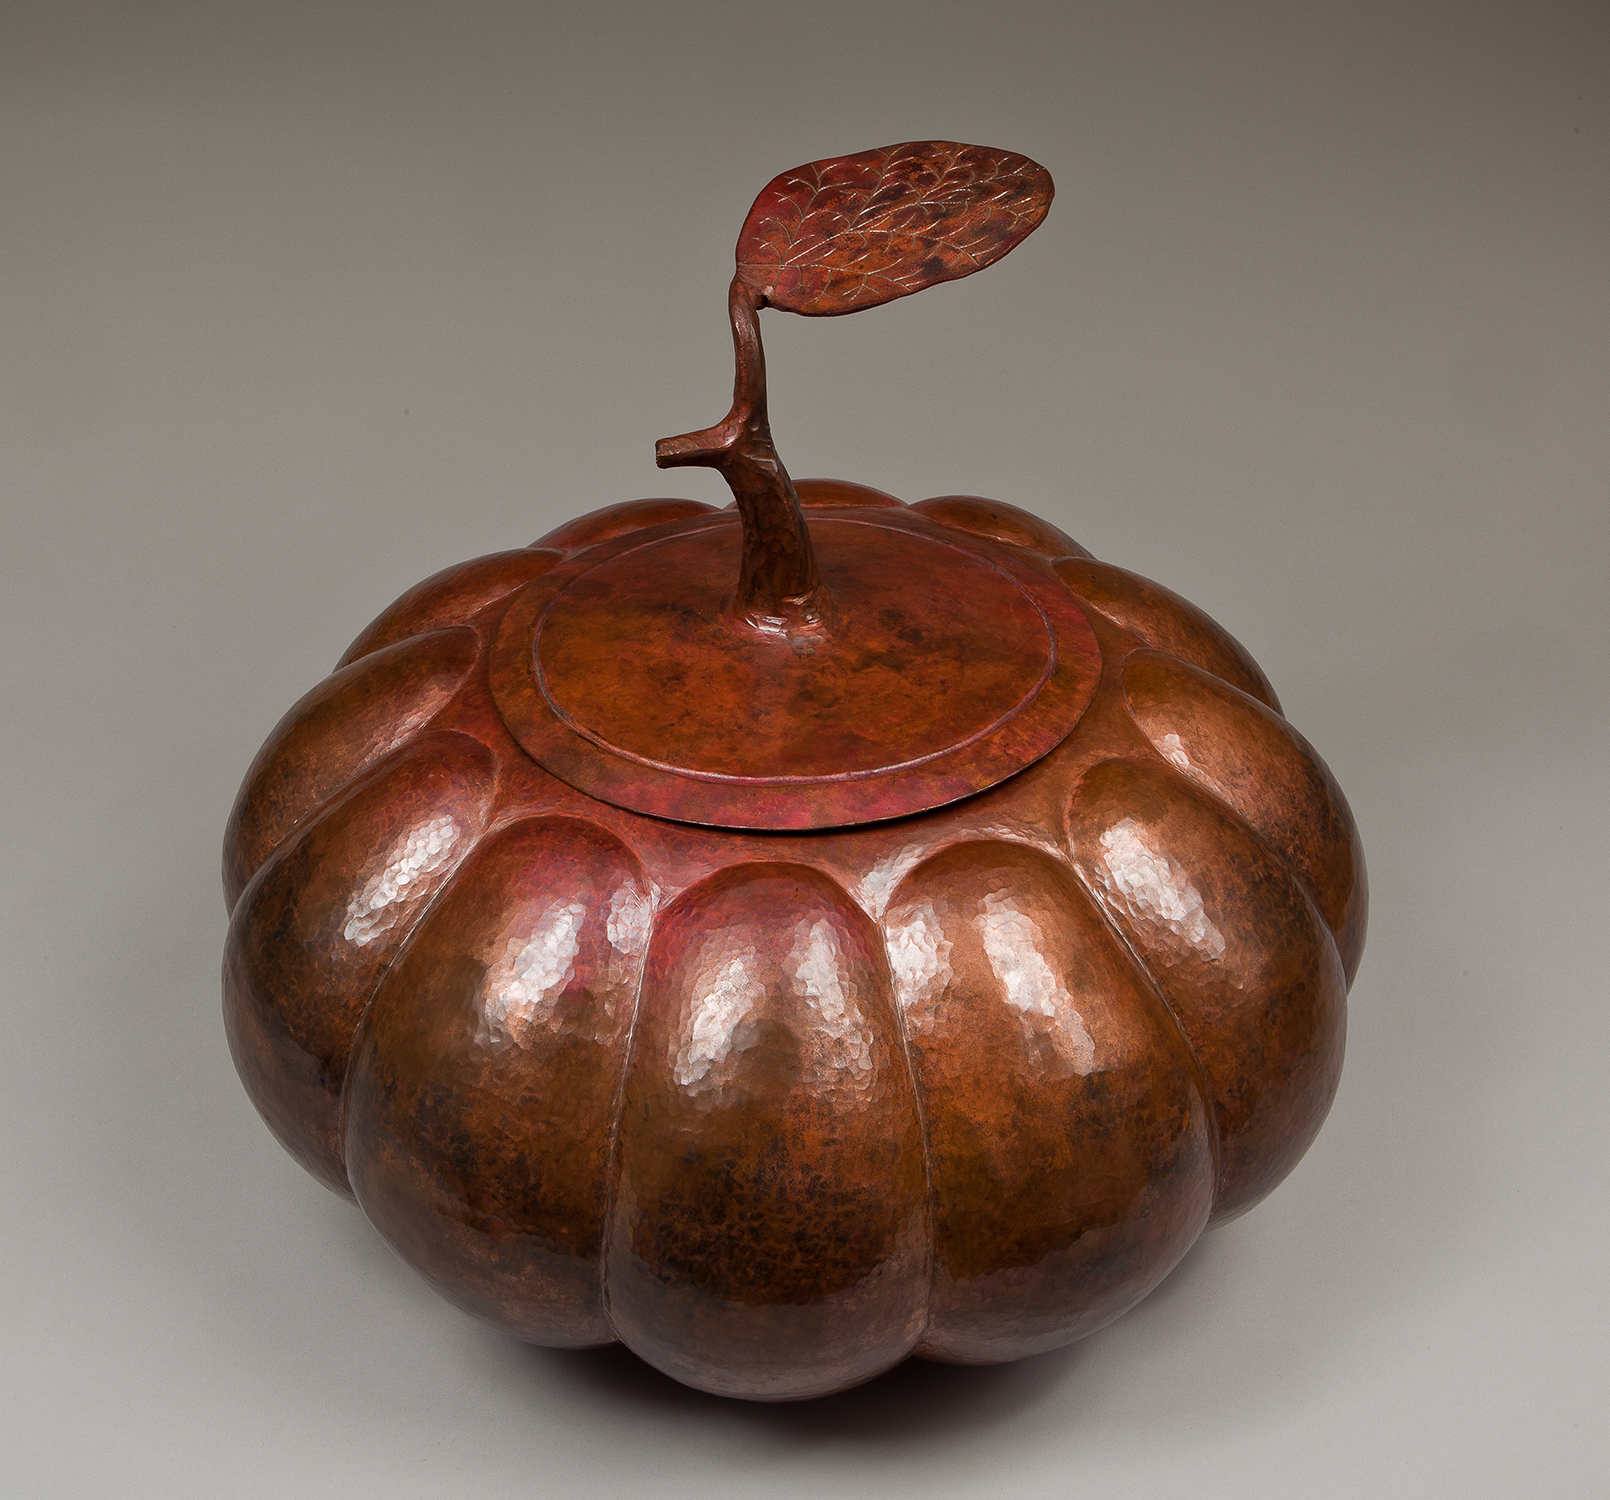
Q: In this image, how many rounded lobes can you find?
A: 12